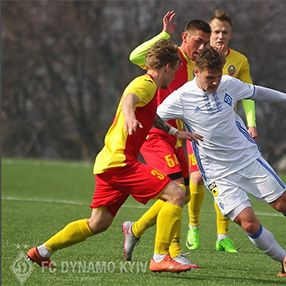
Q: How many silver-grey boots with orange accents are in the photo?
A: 2